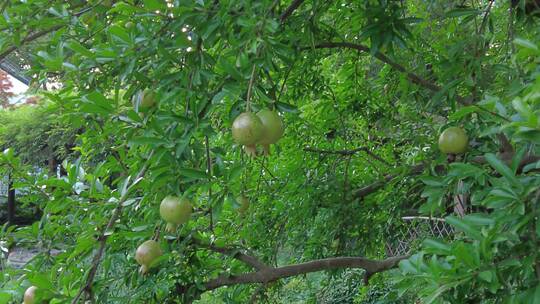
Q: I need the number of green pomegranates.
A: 8